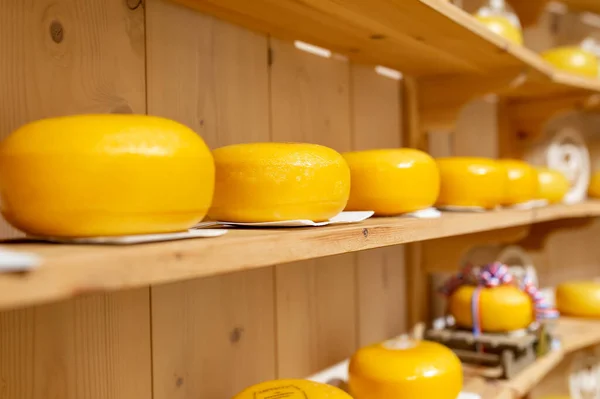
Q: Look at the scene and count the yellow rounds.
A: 13